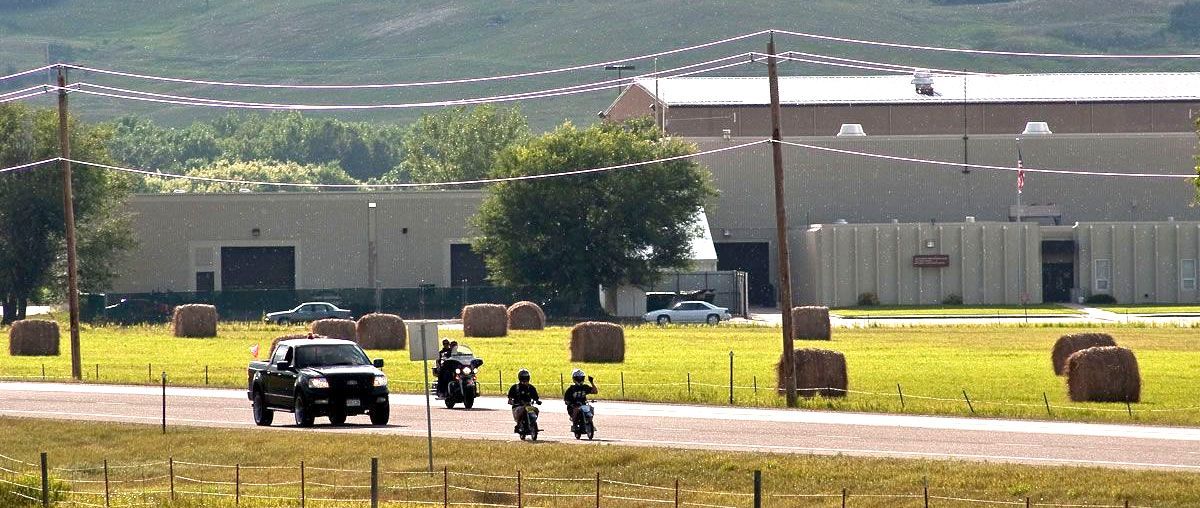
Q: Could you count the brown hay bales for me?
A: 12